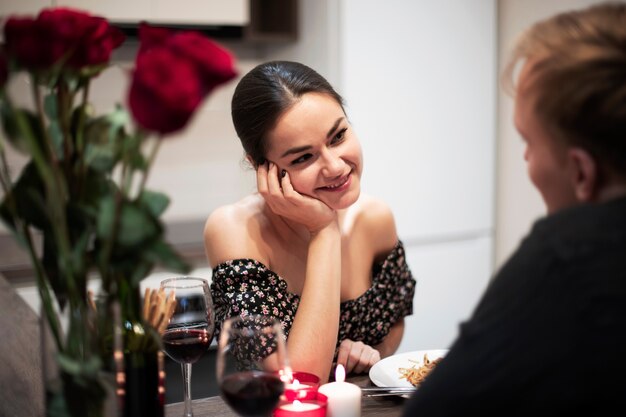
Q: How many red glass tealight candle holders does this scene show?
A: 2